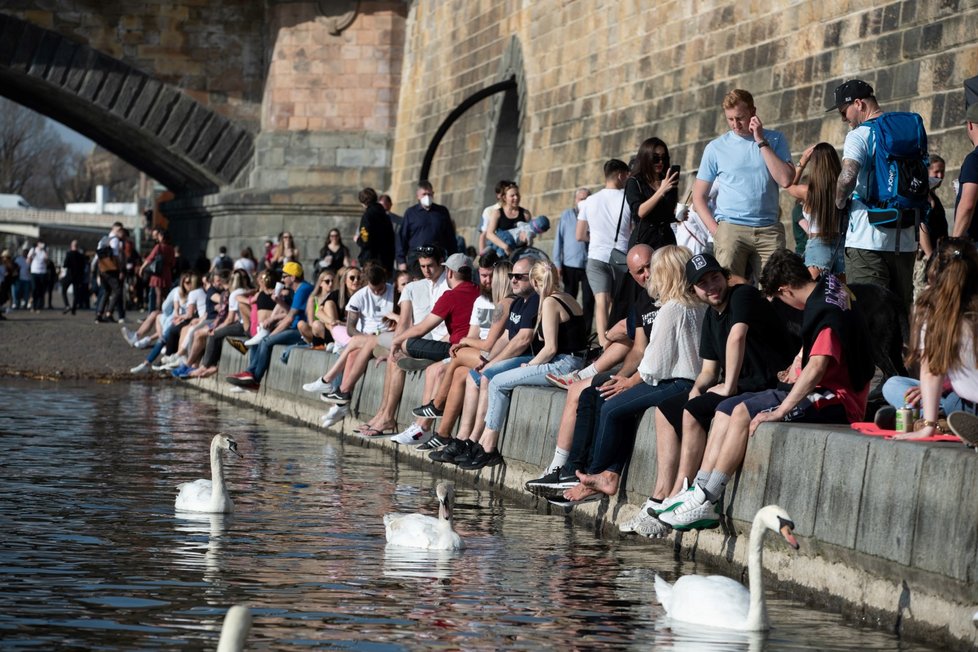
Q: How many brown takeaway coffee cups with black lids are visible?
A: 0